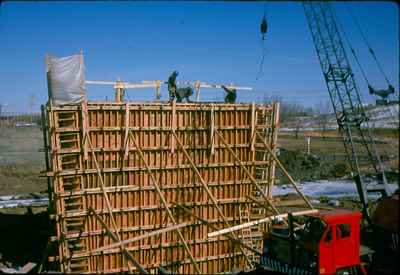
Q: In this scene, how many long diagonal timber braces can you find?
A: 5